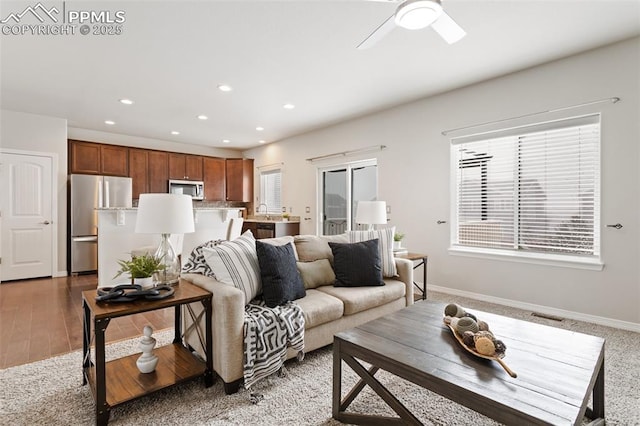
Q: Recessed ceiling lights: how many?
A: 9